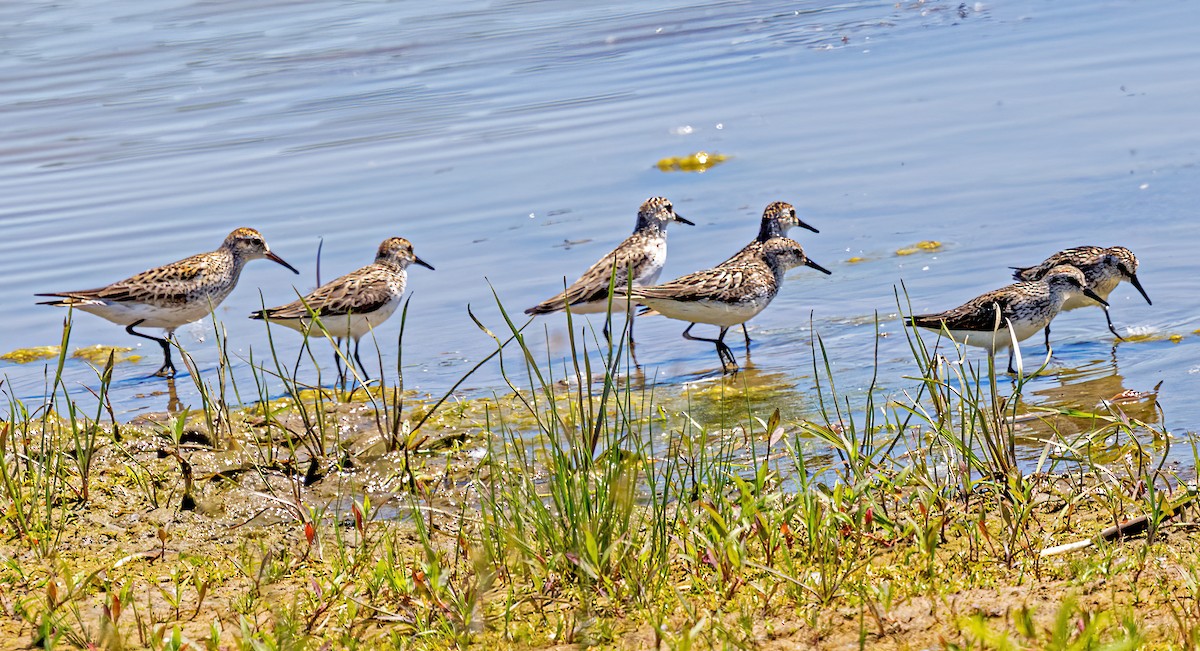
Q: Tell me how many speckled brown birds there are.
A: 7